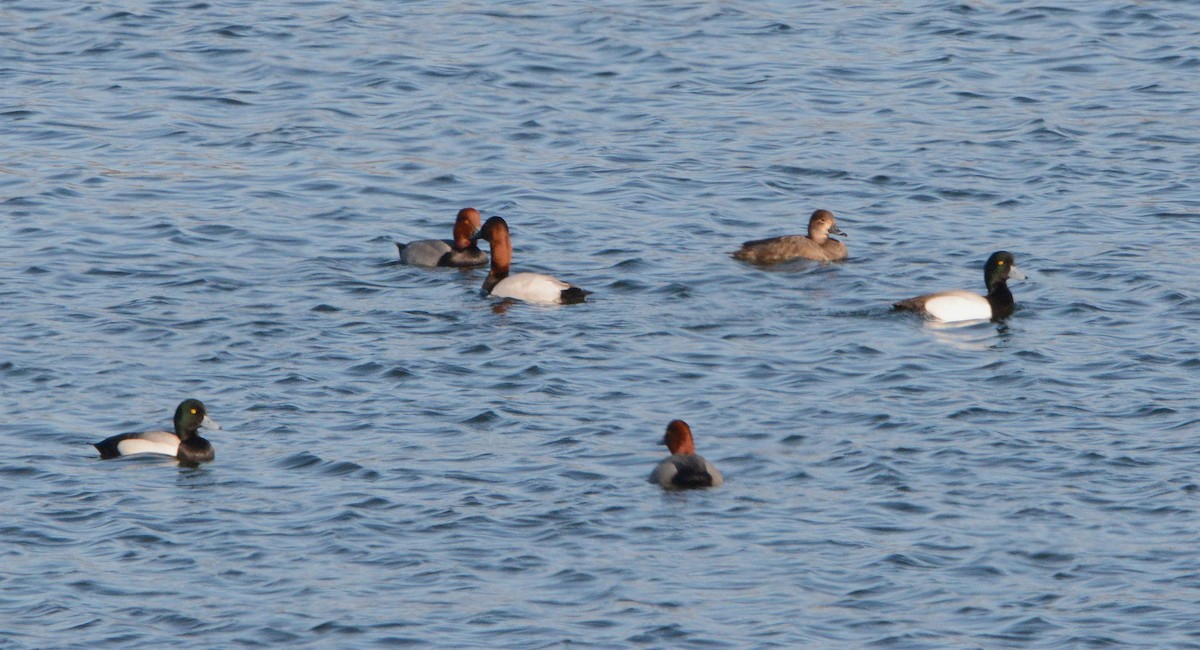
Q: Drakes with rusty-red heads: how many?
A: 3